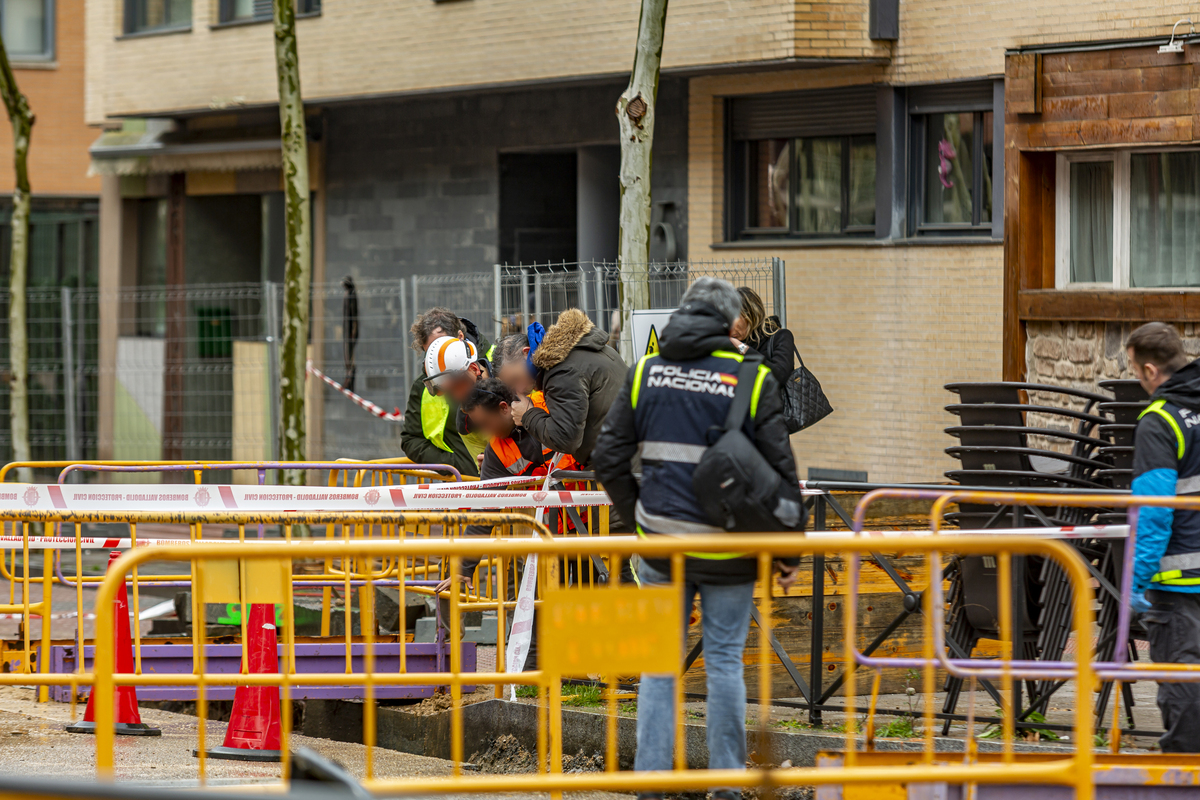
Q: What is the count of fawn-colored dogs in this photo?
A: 0